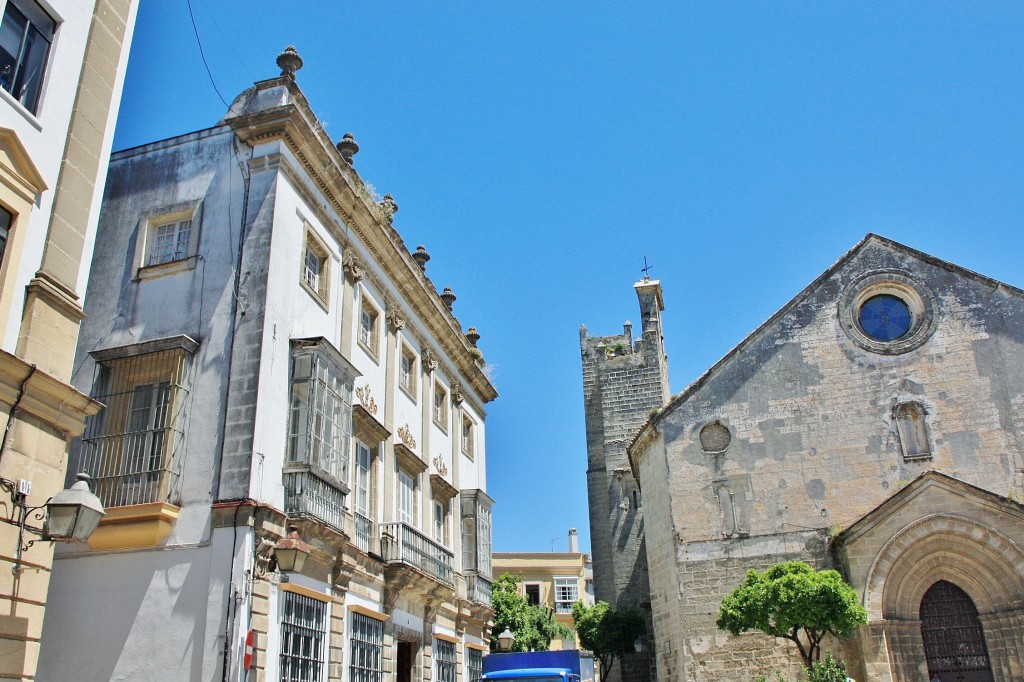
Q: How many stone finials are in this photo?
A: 6